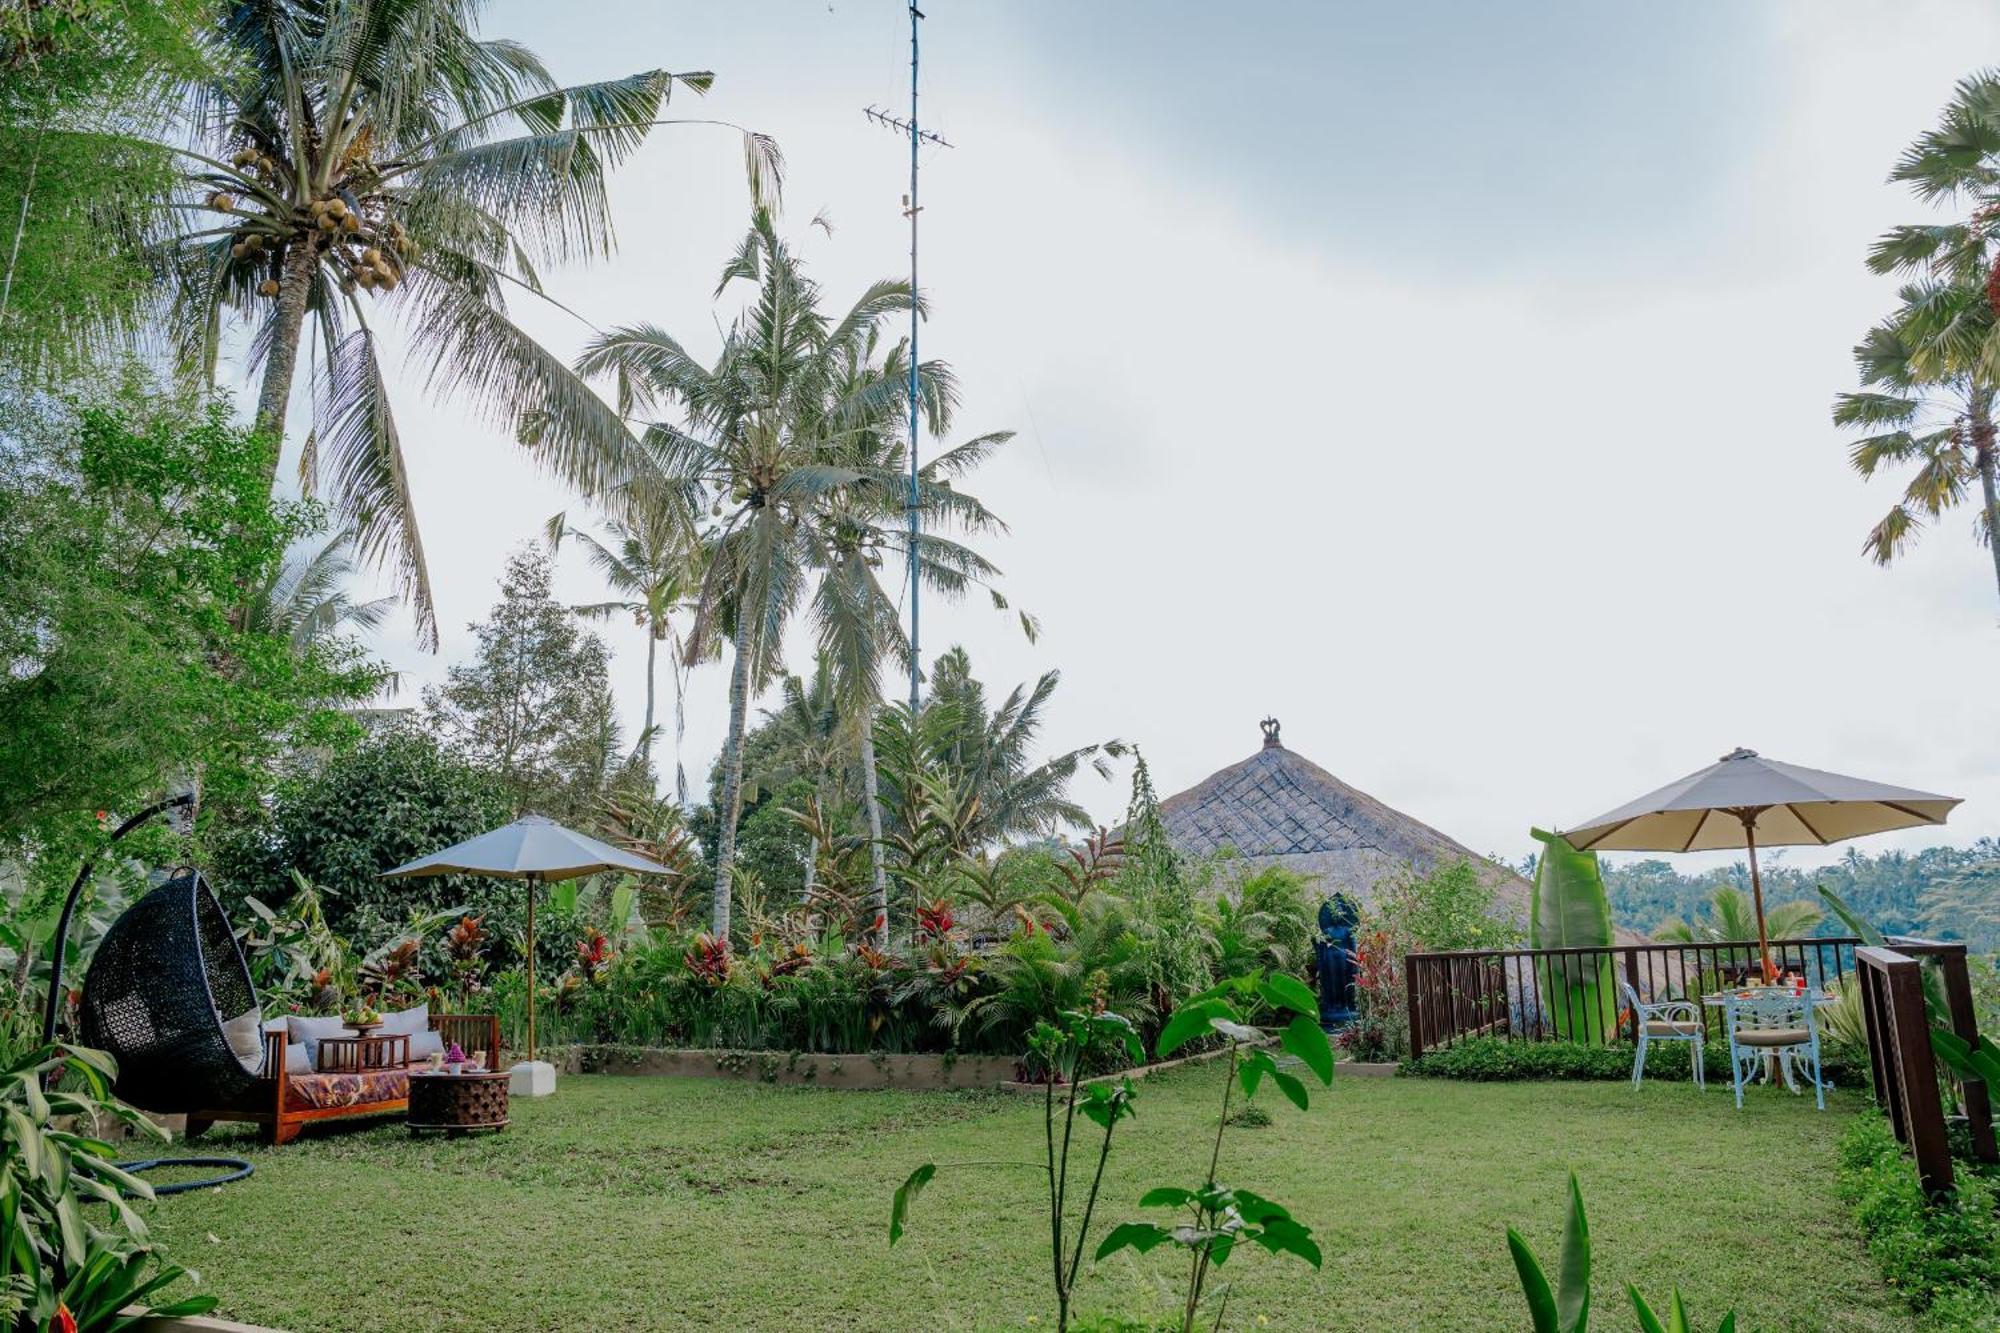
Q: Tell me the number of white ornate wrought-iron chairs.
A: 2